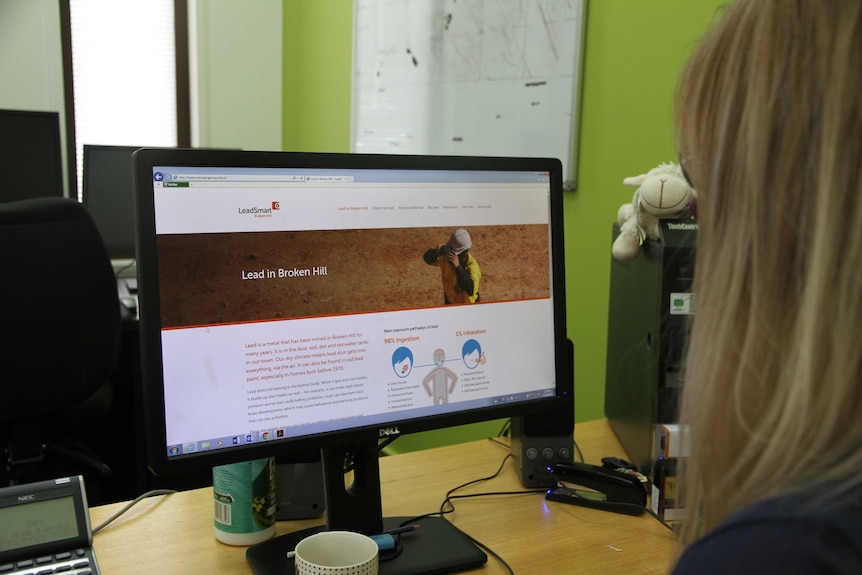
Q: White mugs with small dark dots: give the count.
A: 1